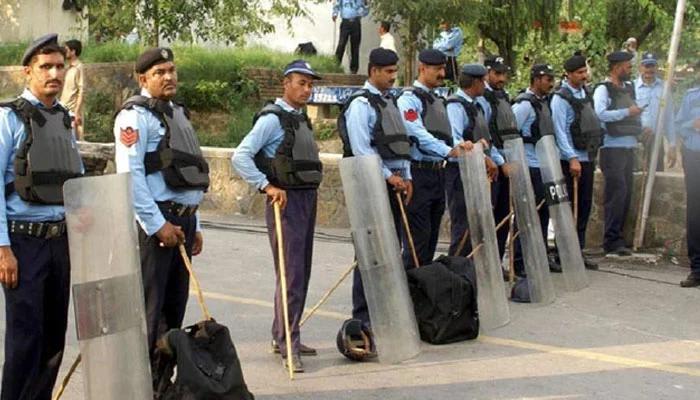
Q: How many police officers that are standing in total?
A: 14